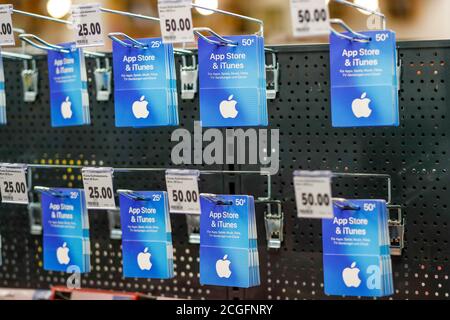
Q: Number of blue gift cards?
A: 8